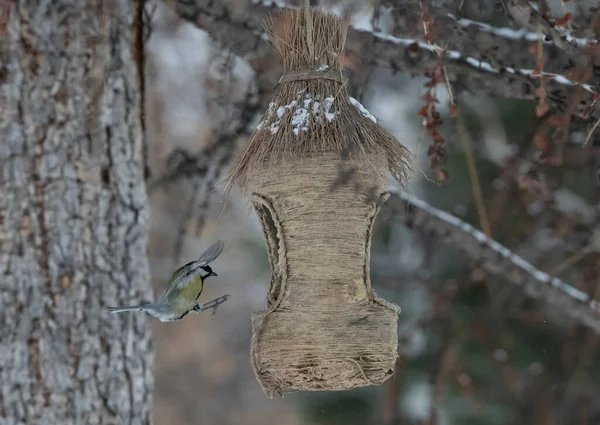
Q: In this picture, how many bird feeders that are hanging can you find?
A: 1